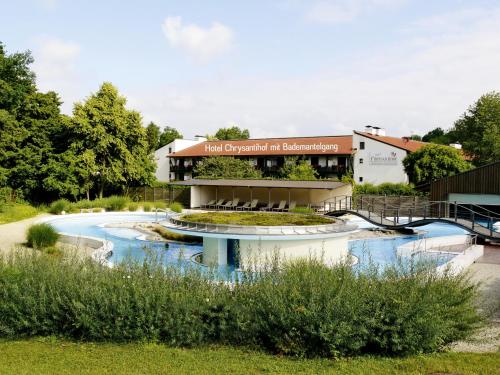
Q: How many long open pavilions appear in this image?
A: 1